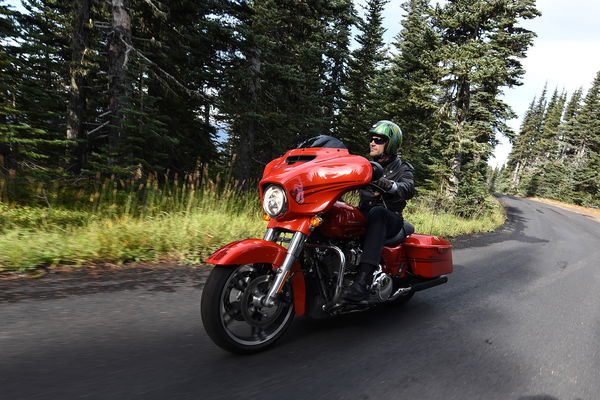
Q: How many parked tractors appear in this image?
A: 0